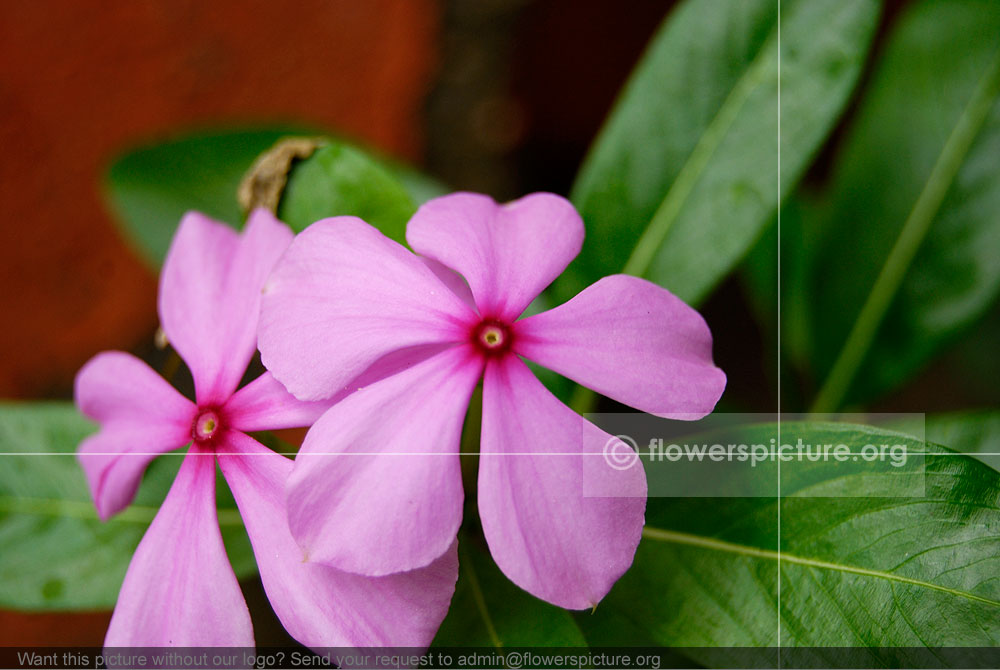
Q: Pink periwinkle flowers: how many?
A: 2